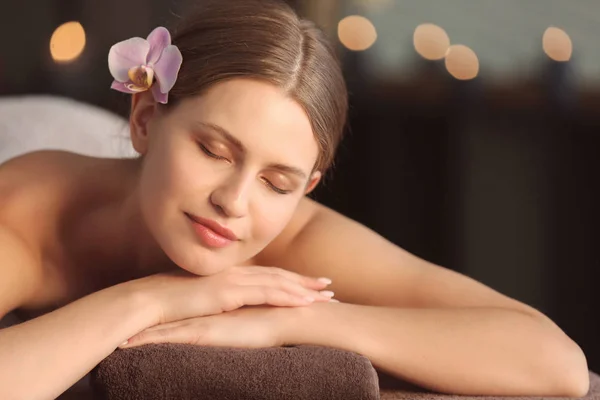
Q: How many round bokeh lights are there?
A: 5